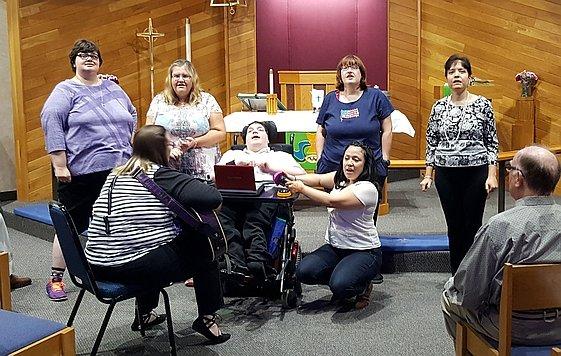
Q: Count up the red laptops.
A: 1